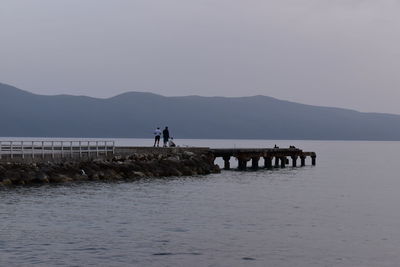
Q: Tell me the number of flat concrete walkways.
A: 1